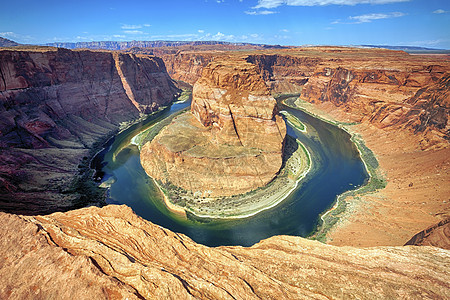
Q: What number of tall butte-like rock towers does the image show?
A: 1